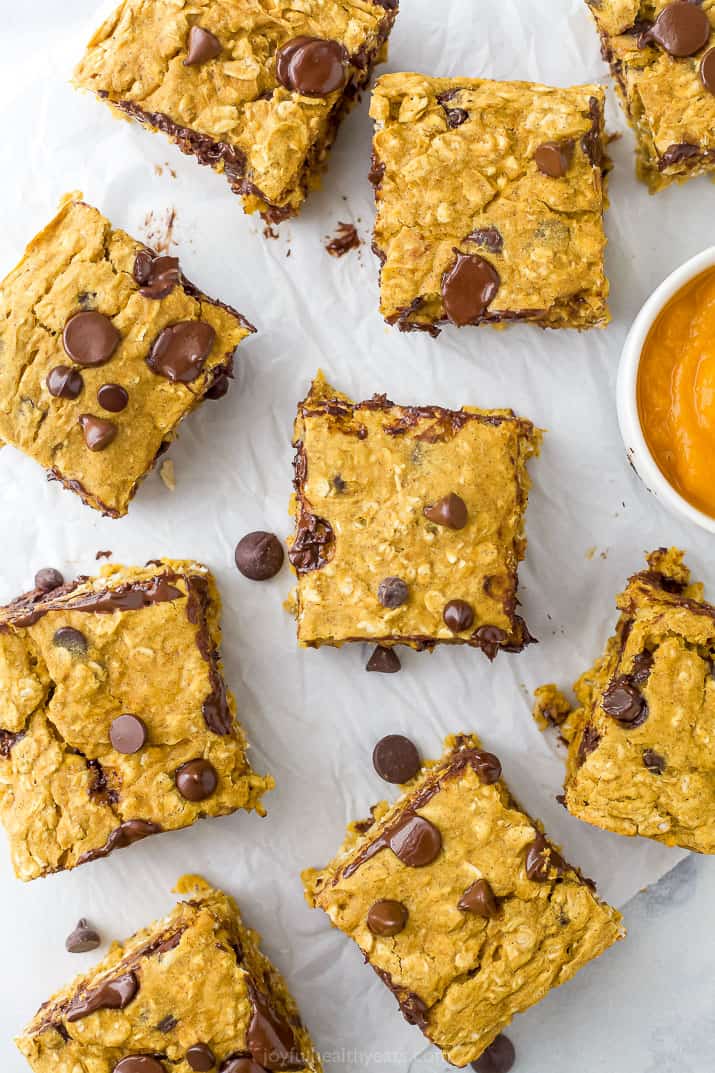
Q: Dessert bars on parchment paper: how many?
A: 9